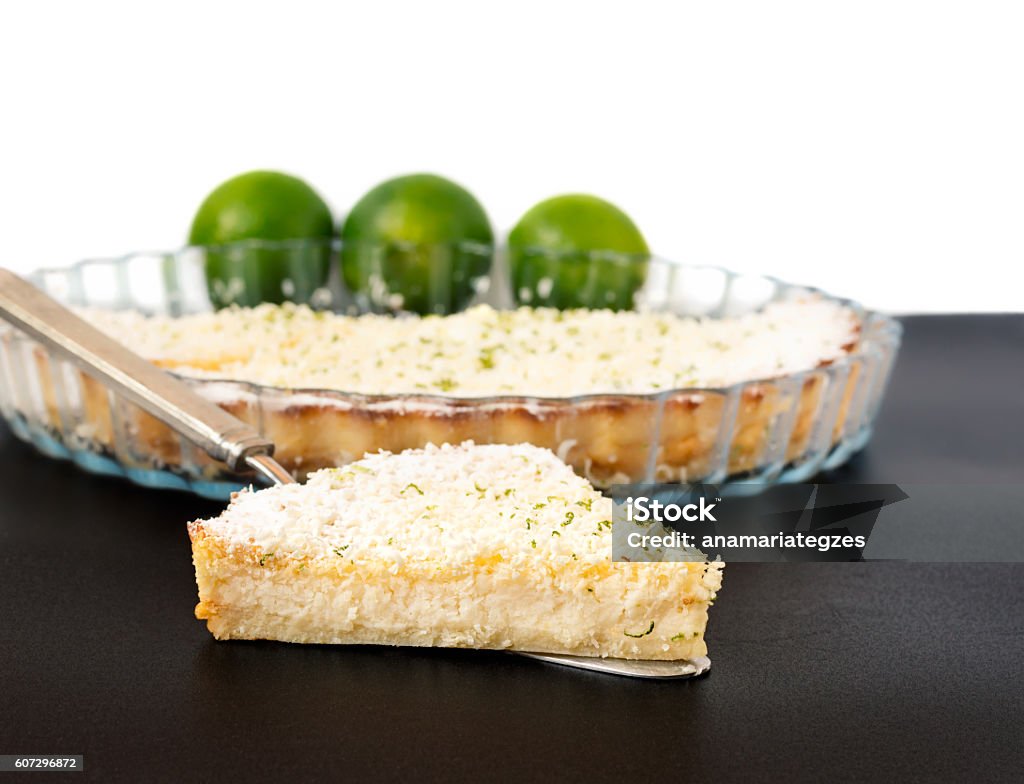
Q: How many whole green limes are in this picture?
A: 3